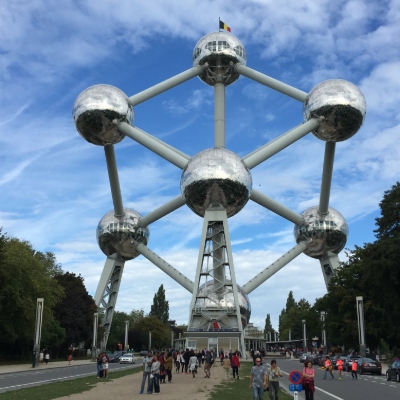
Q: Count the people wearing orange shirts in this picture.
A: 3